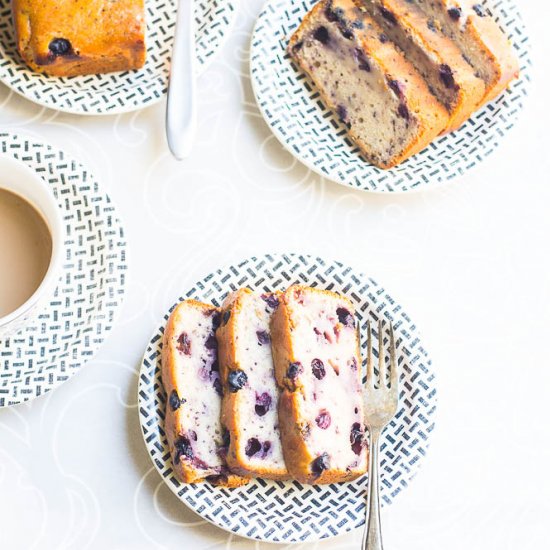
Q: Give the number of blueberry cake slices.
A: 6